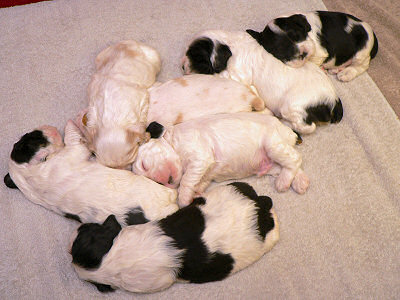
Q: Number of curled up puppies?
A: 7